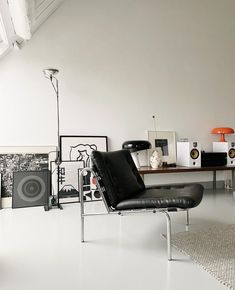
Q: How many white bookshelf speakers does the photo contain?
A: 2